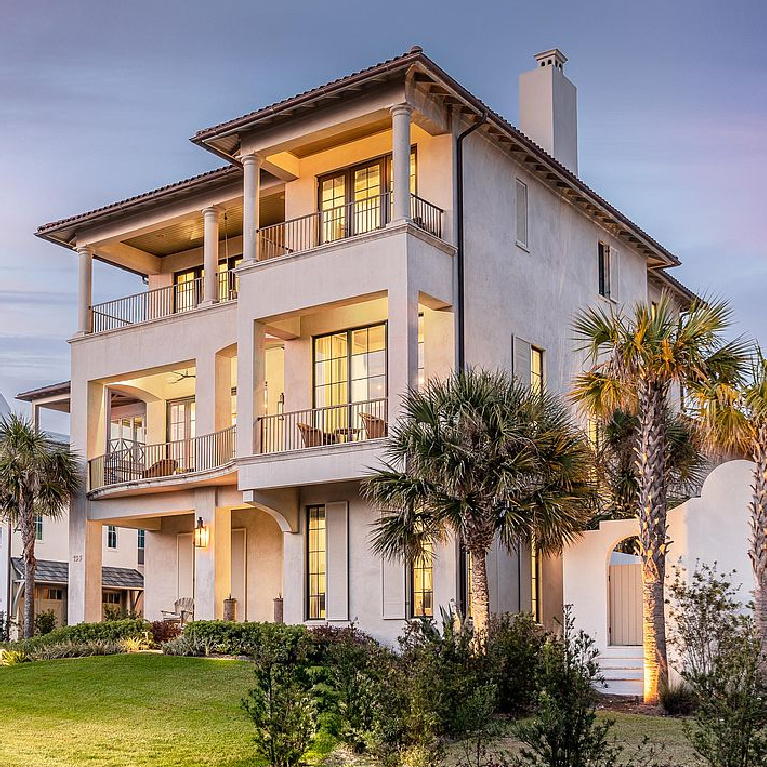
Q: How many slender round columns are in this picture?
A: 4